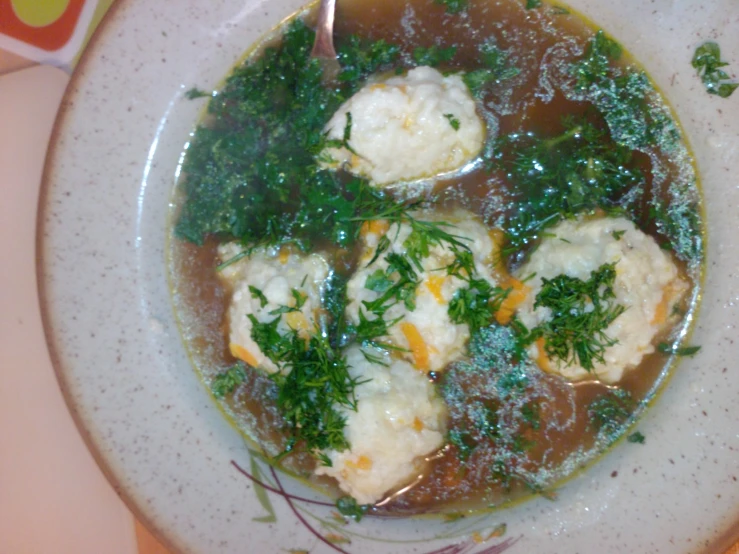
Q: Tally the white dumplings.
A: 5